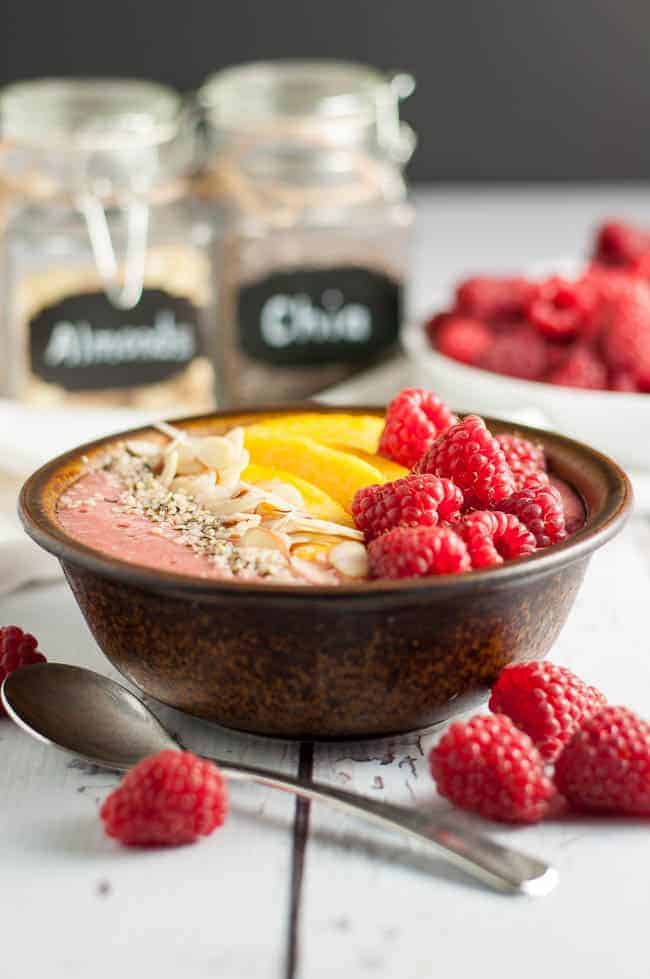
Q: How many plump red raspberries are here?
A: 12